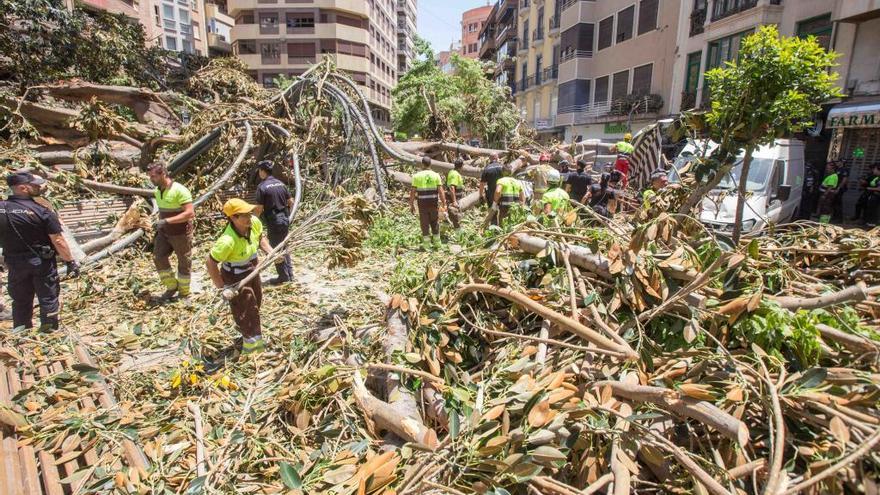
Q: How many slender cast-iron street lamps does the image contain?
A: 0